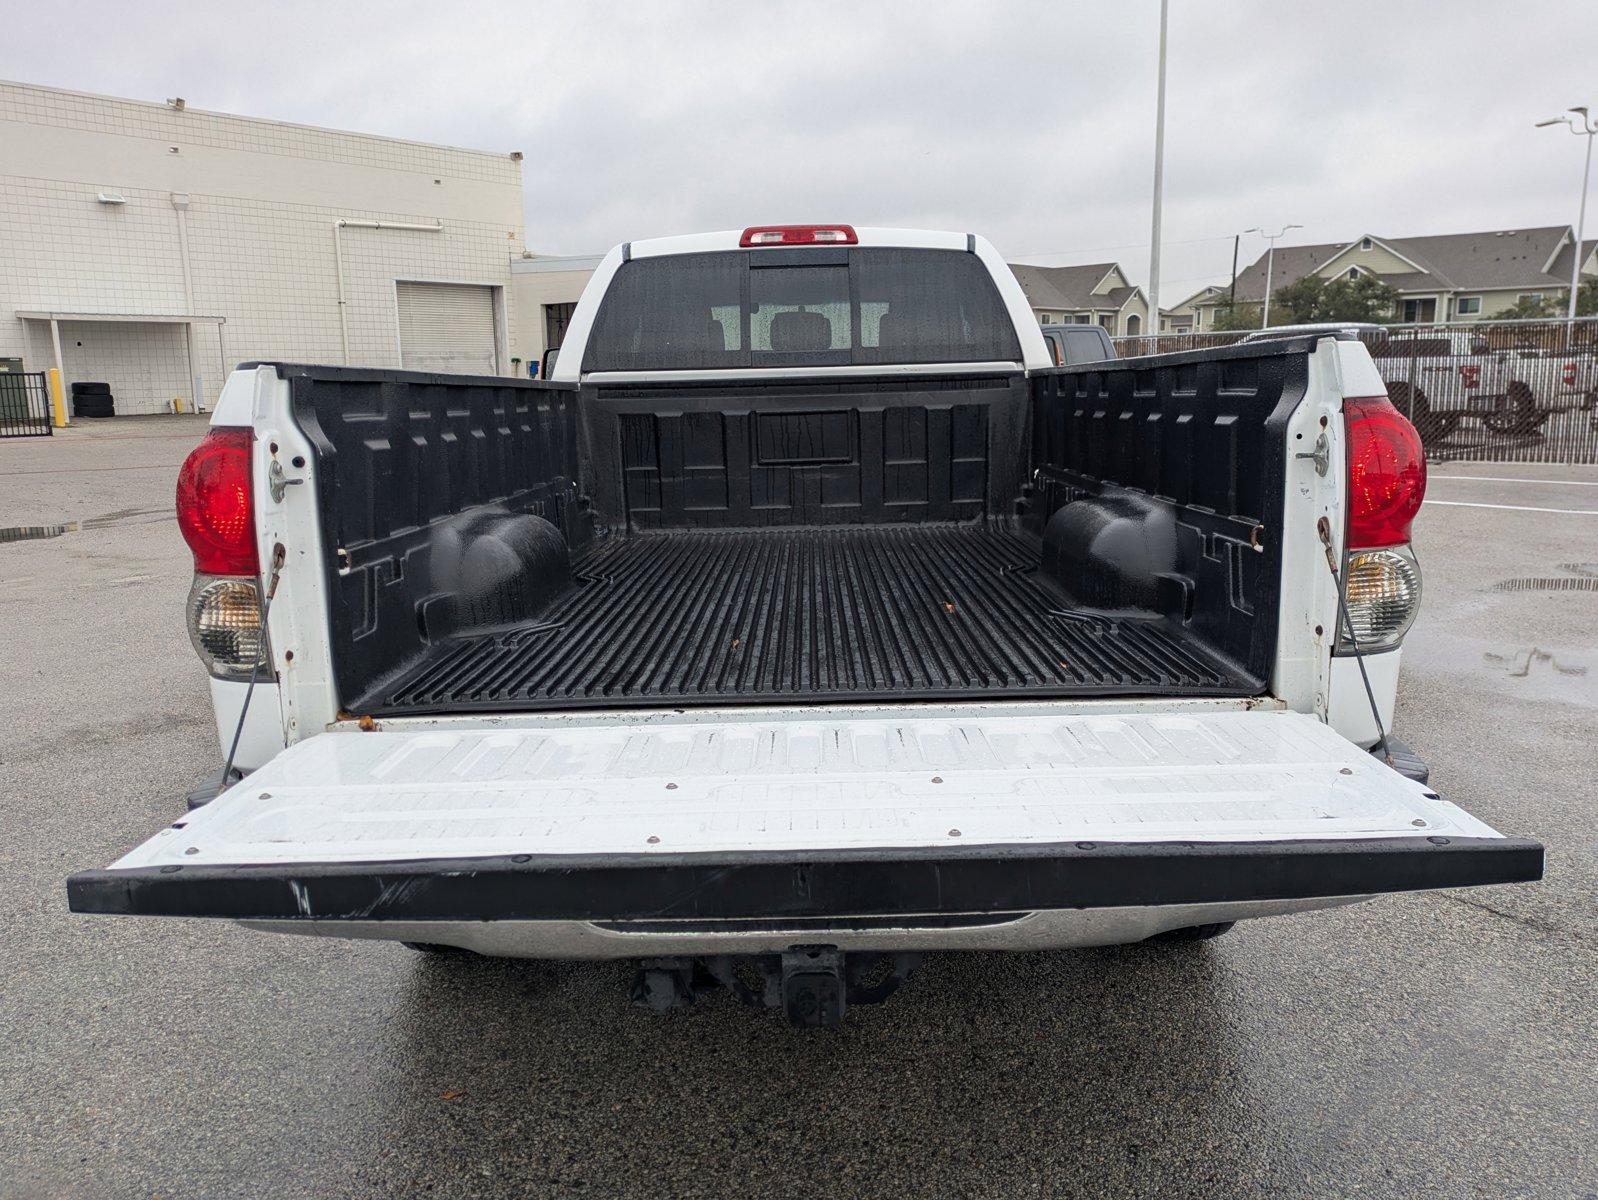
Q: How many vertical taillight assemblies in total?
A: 2